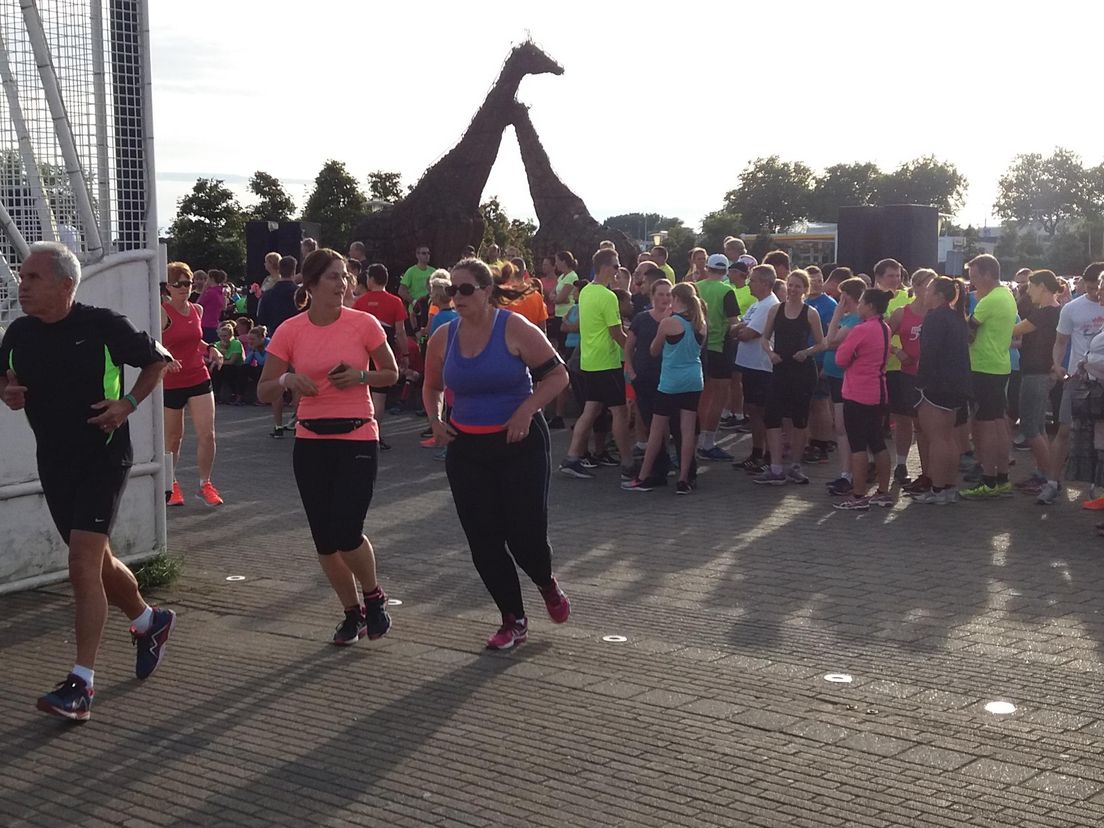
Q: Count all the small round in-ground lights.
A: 5